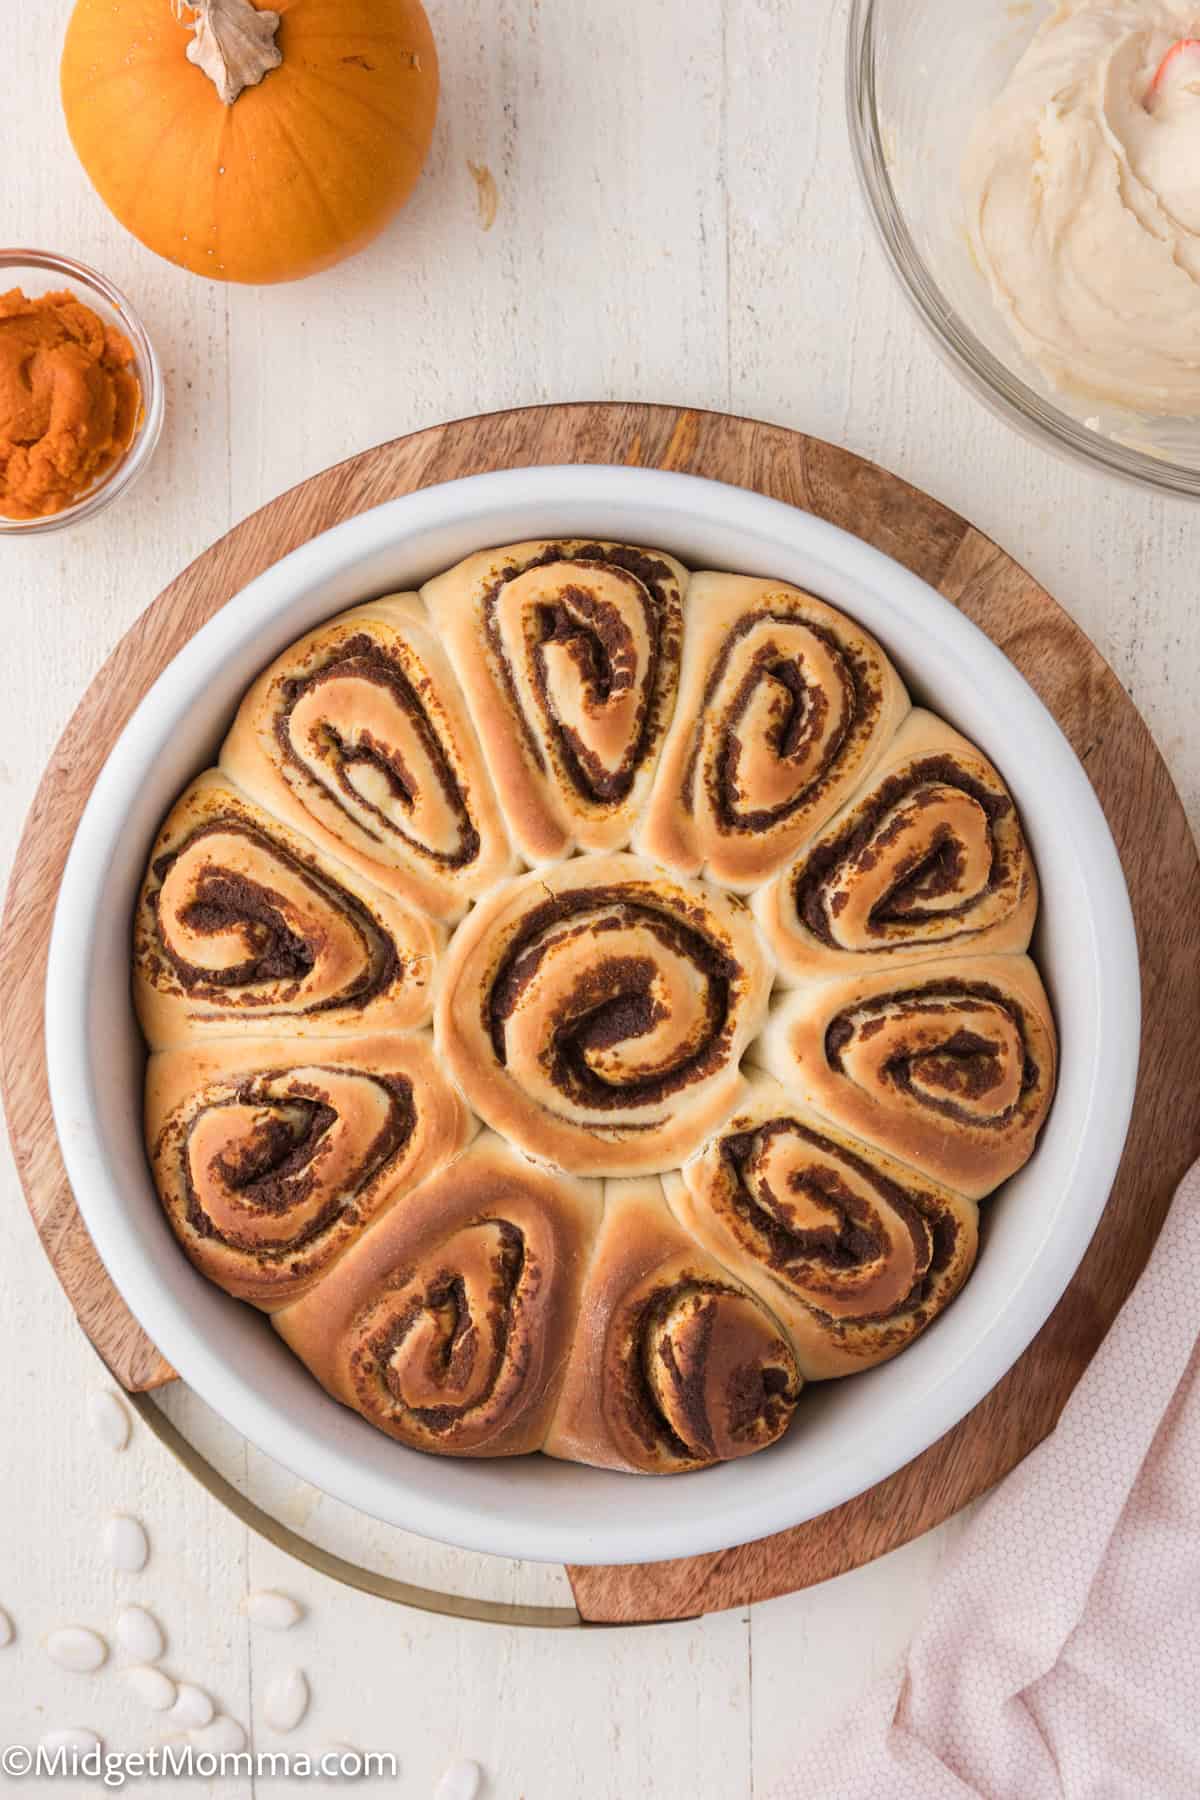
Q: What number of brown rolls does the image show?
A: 11